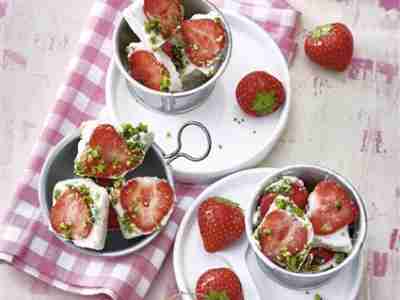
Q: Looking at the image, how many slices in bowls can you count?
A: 8